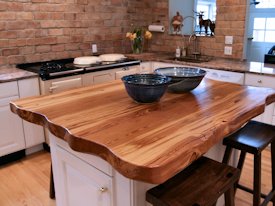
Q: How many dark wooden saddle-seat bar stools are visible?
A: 2